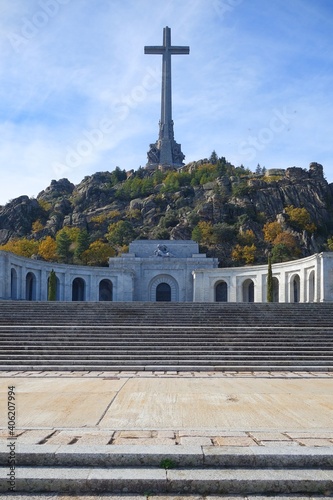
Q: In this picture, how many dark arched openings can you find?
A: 11